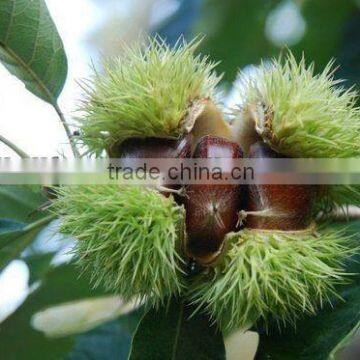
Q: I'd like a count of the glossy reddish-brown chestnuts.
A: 3